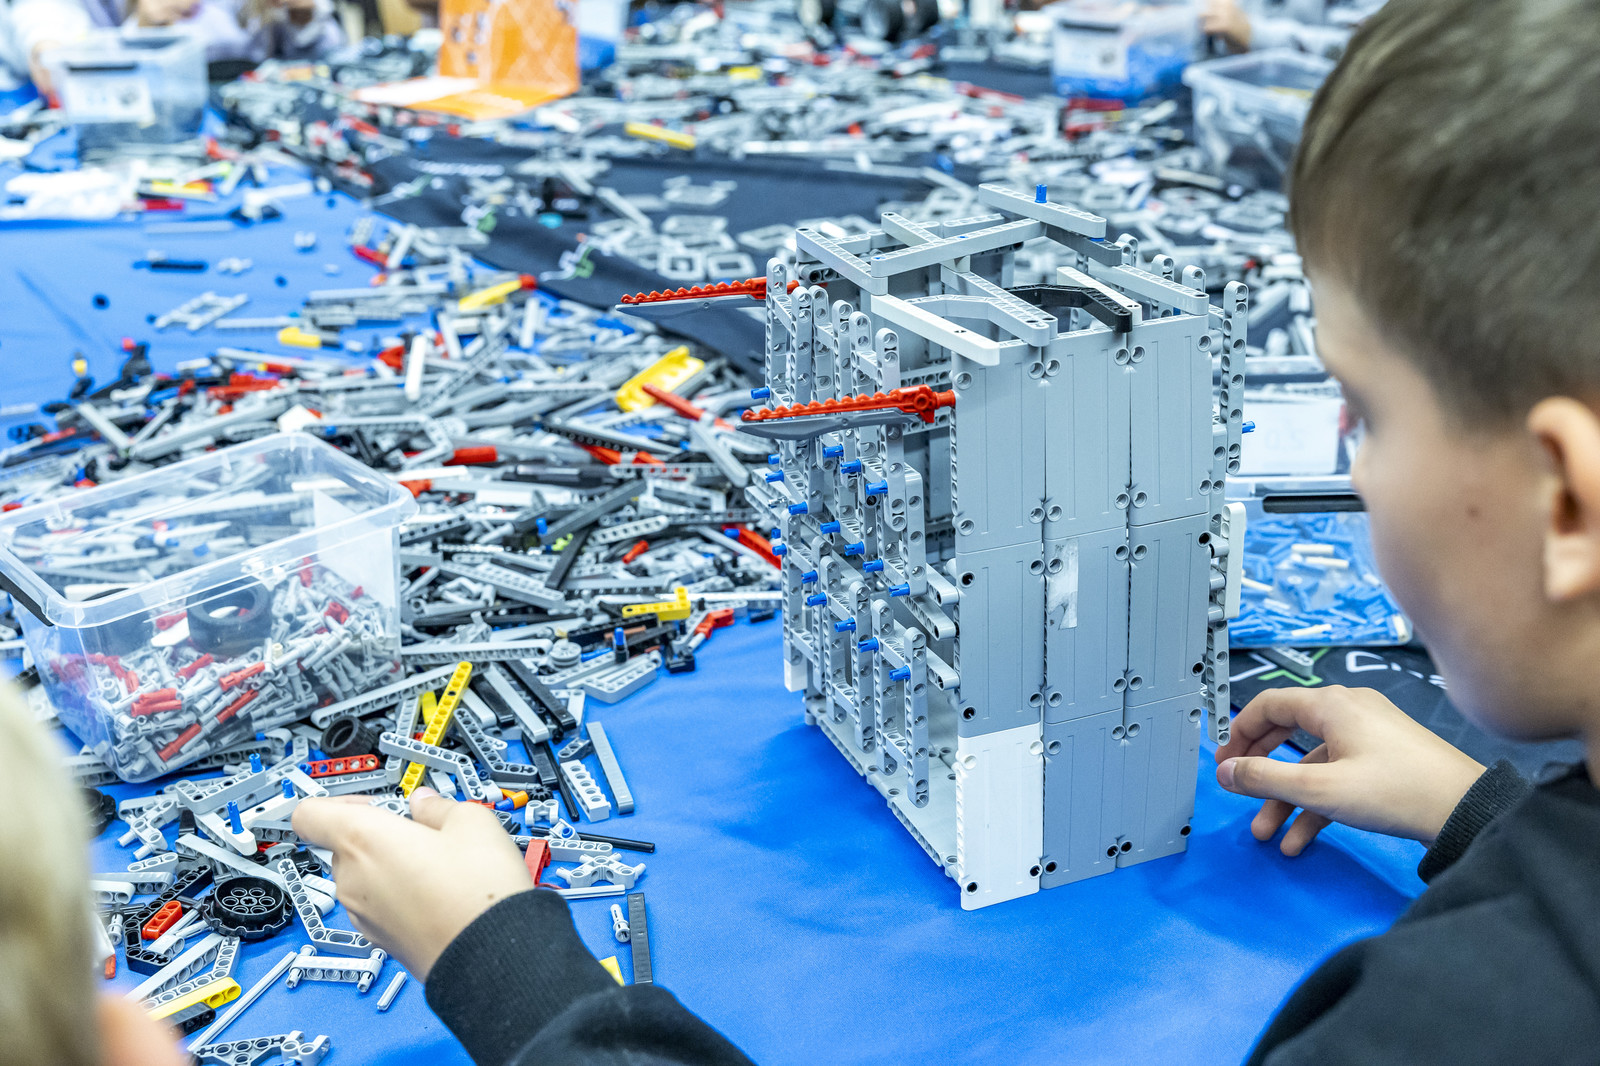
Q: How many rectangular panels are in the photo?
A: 9